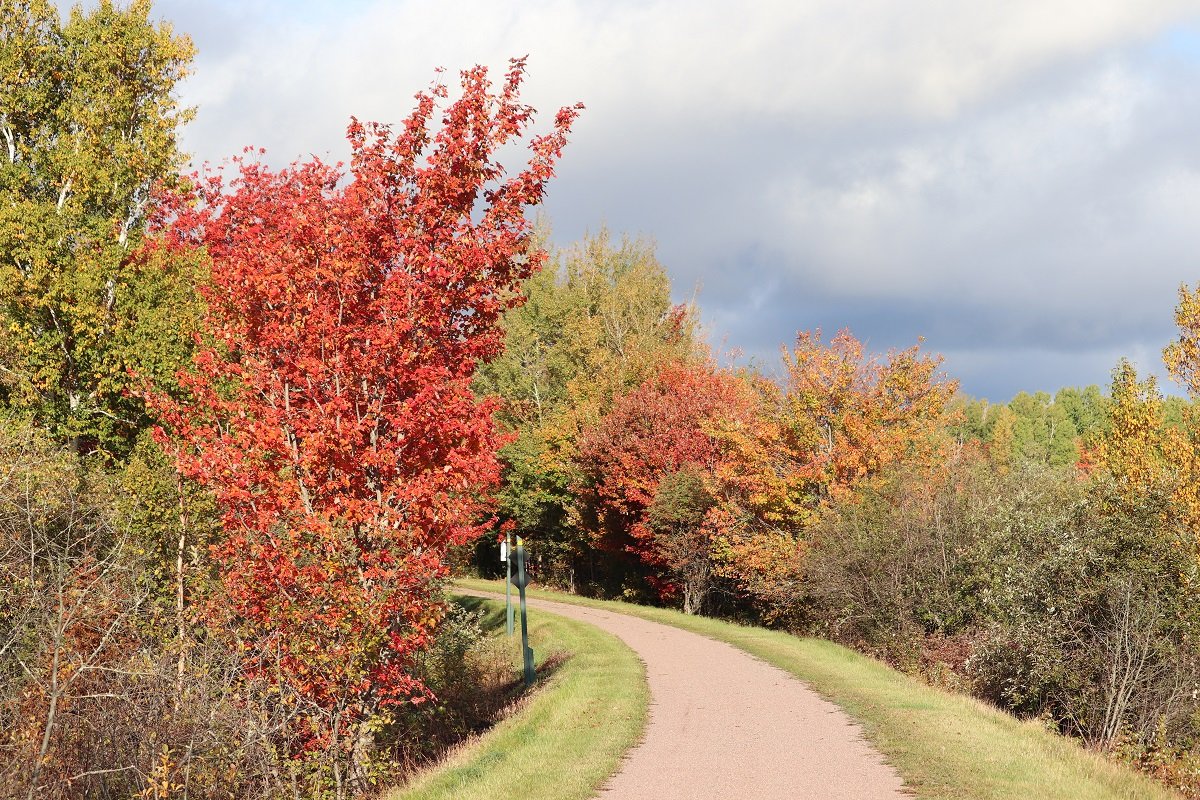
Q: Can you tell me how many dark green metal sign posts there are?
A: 2